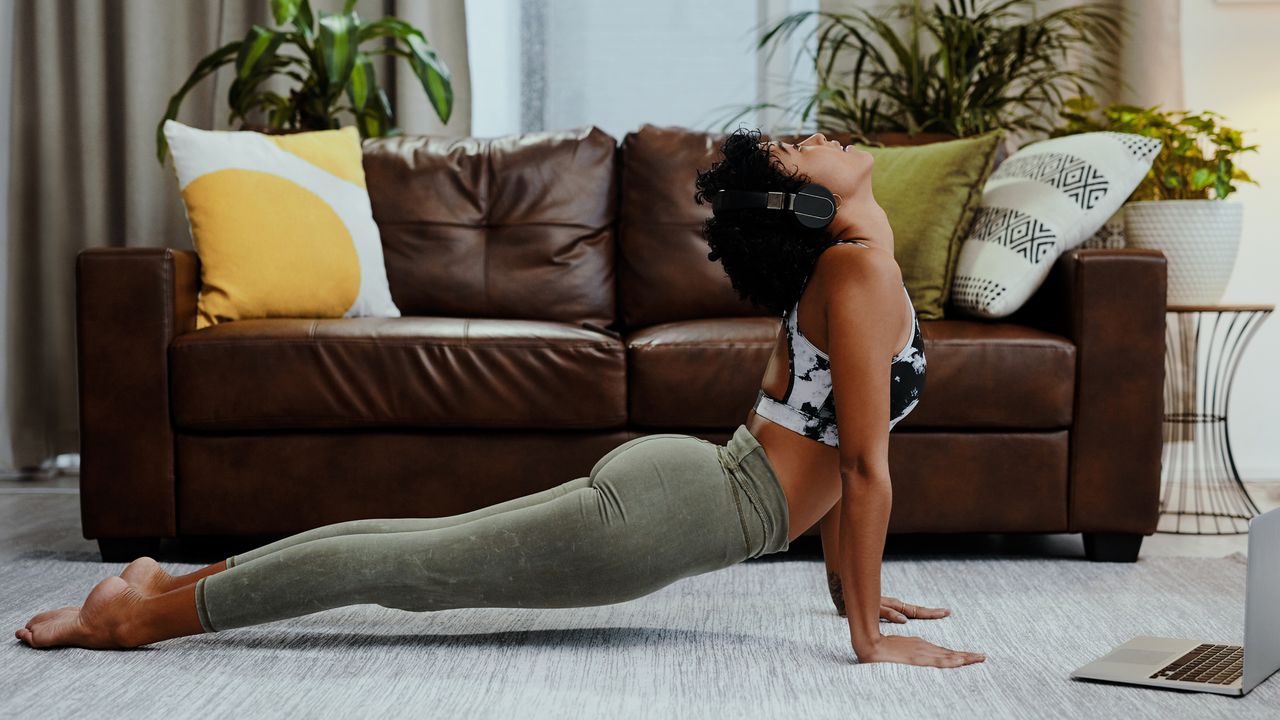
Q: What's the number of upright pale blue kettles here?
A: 0